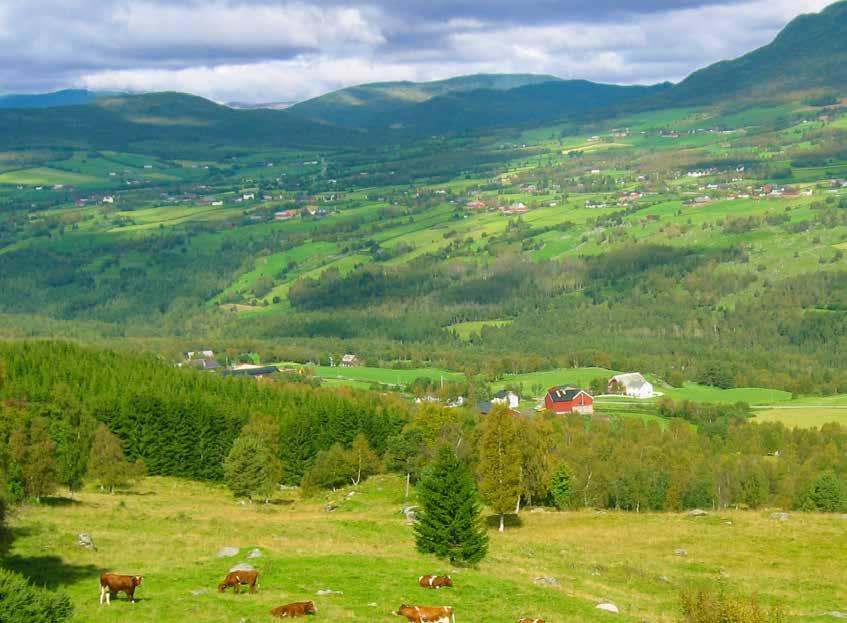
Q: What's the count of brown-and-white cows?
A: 6